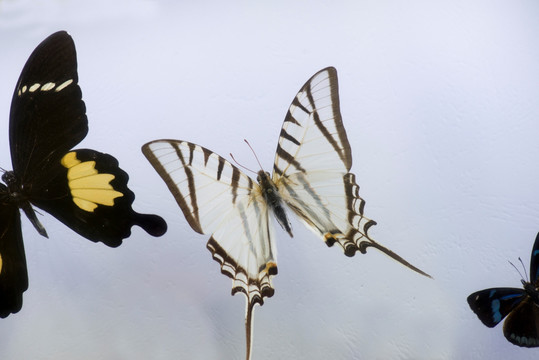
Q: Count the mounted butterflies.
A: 3